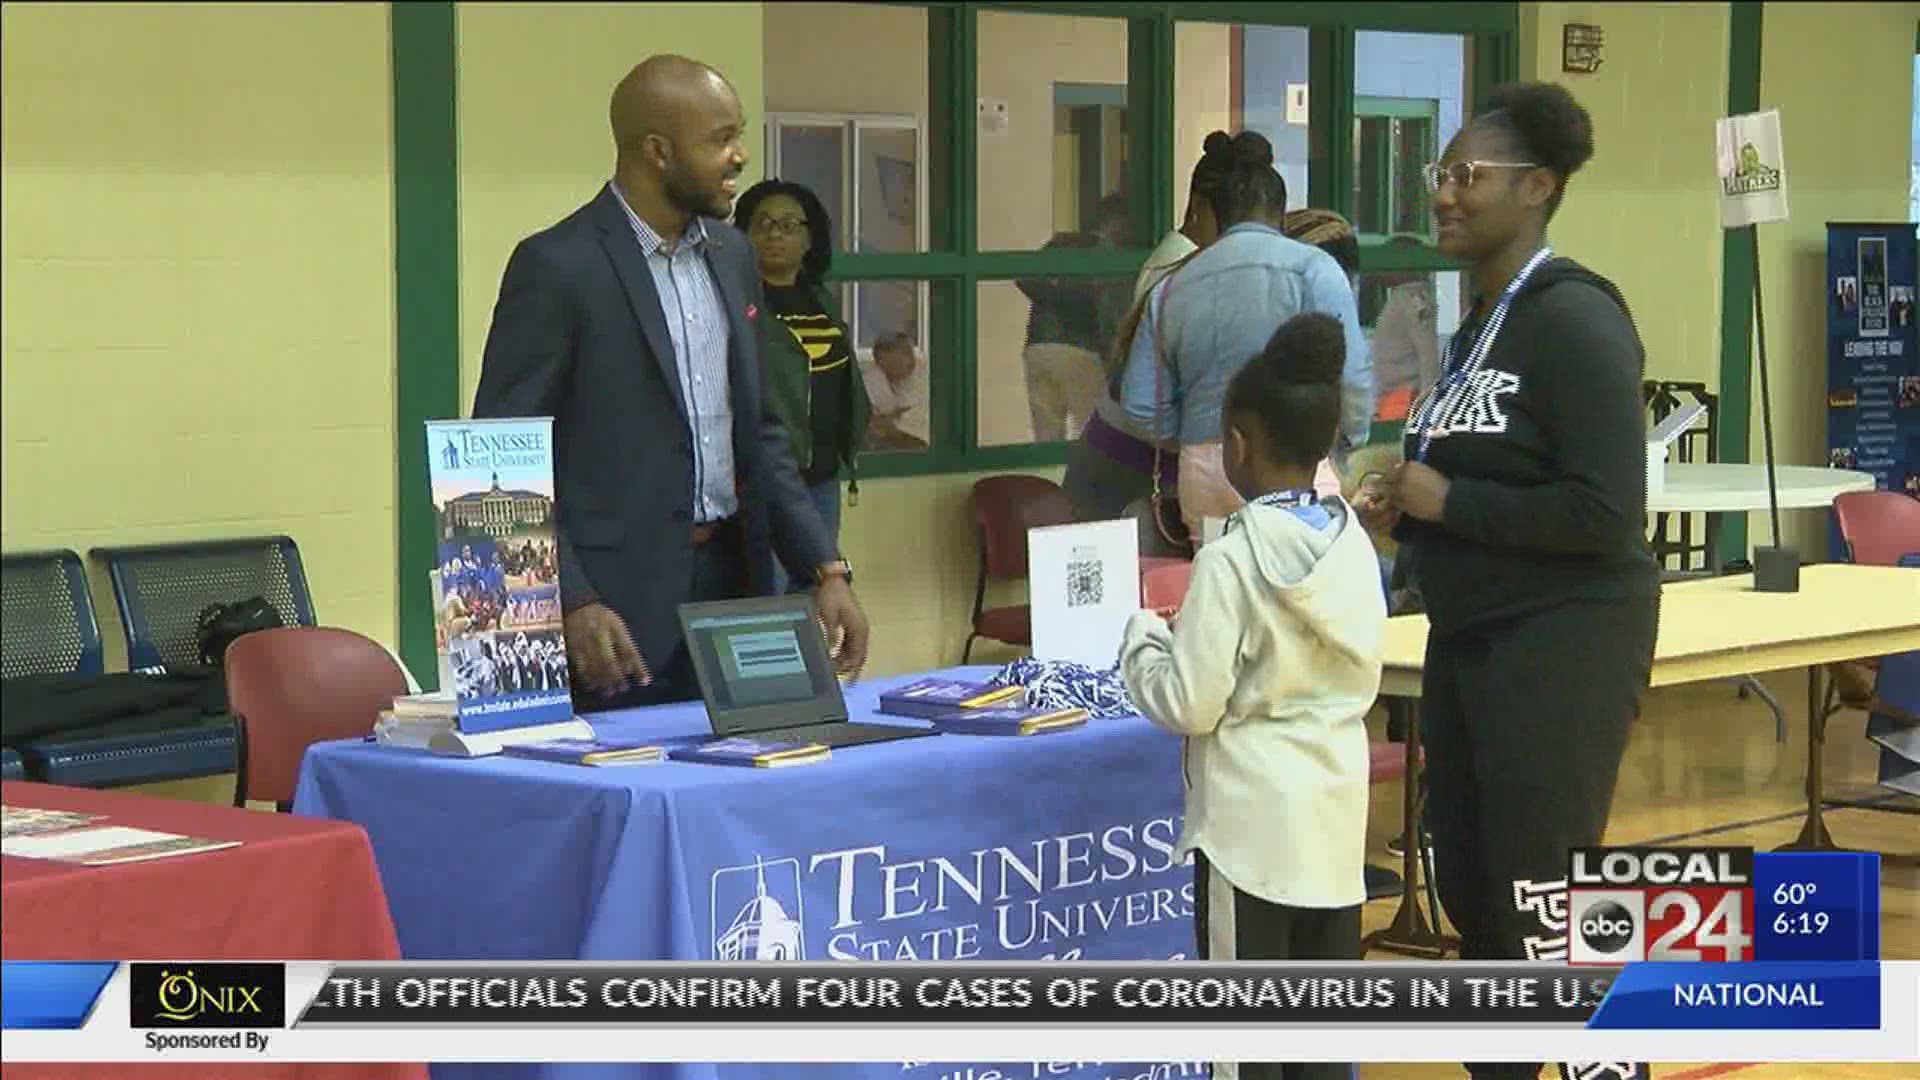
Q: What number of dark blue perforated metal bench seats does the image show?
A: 2